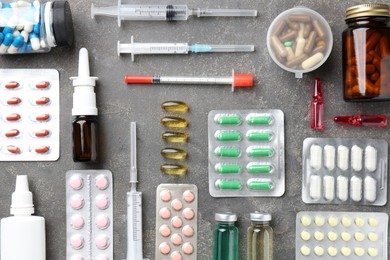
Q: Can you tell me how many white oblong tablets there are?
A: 10